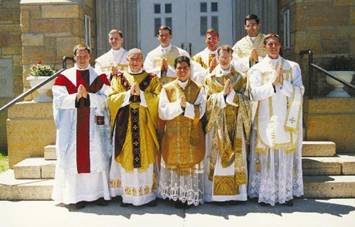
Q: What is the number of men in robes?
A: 9